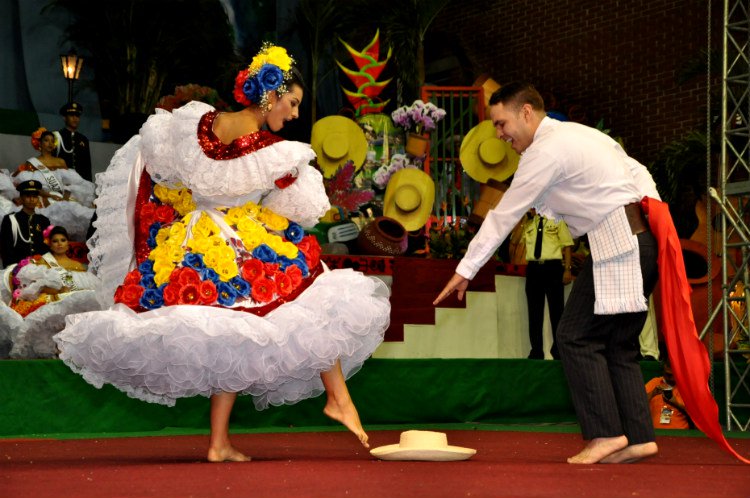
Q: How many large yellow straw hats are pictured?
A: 3